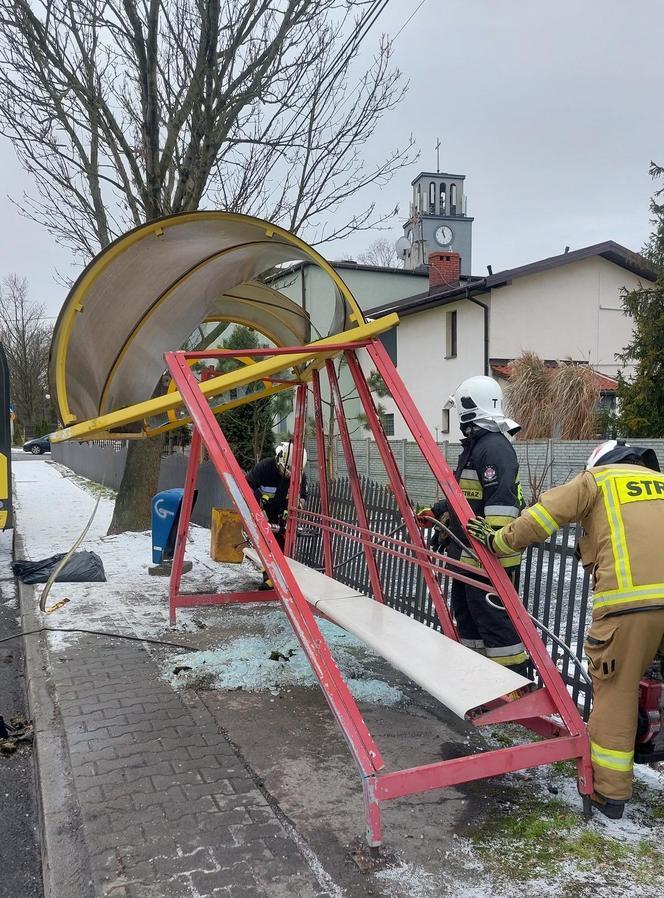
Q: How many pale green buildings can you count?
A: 1